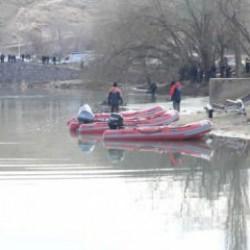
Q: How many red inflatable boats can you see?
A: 3